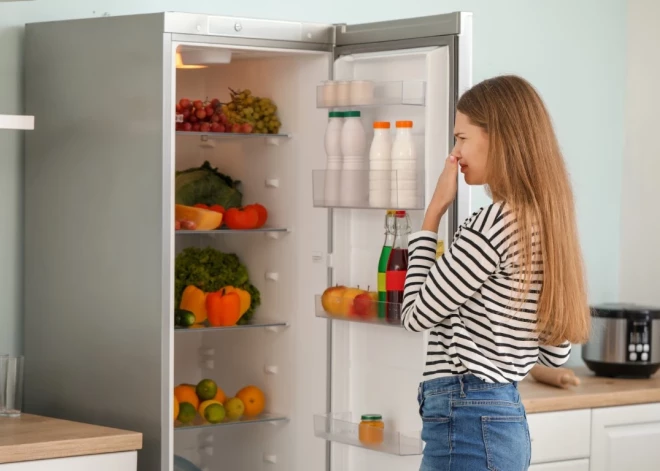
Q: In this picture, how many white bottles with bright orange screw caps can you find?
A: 2